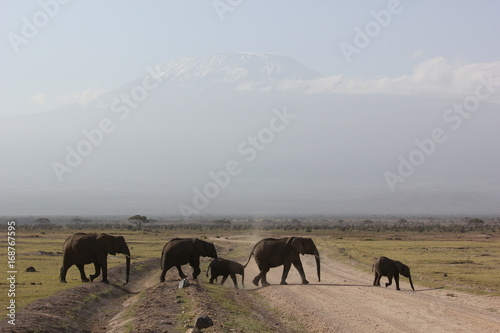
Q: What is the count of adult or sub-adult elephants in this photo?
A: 3